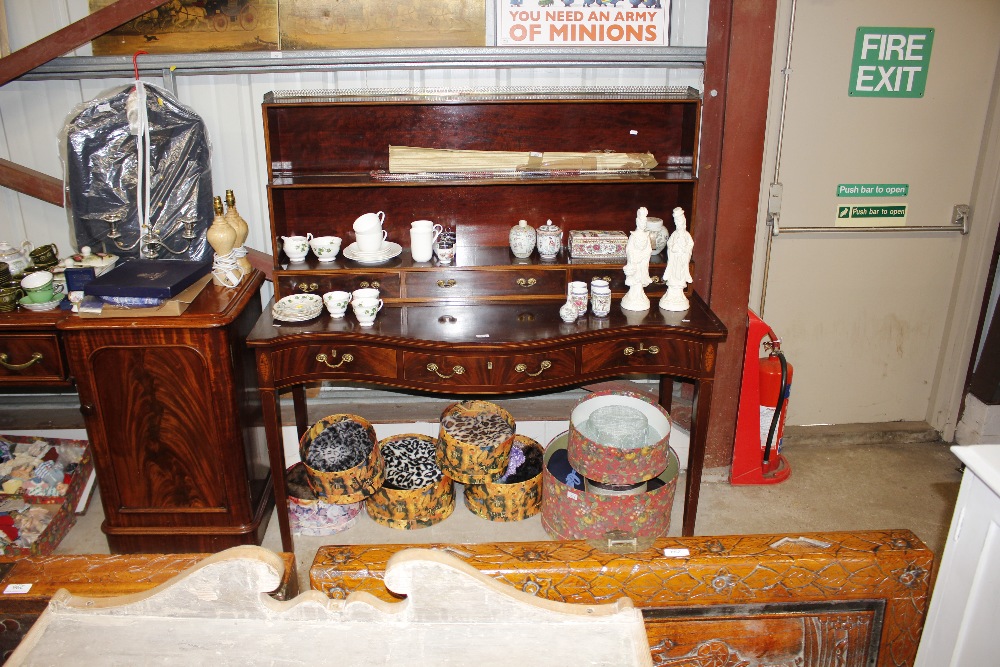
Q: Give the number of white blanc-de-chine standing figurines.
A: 2